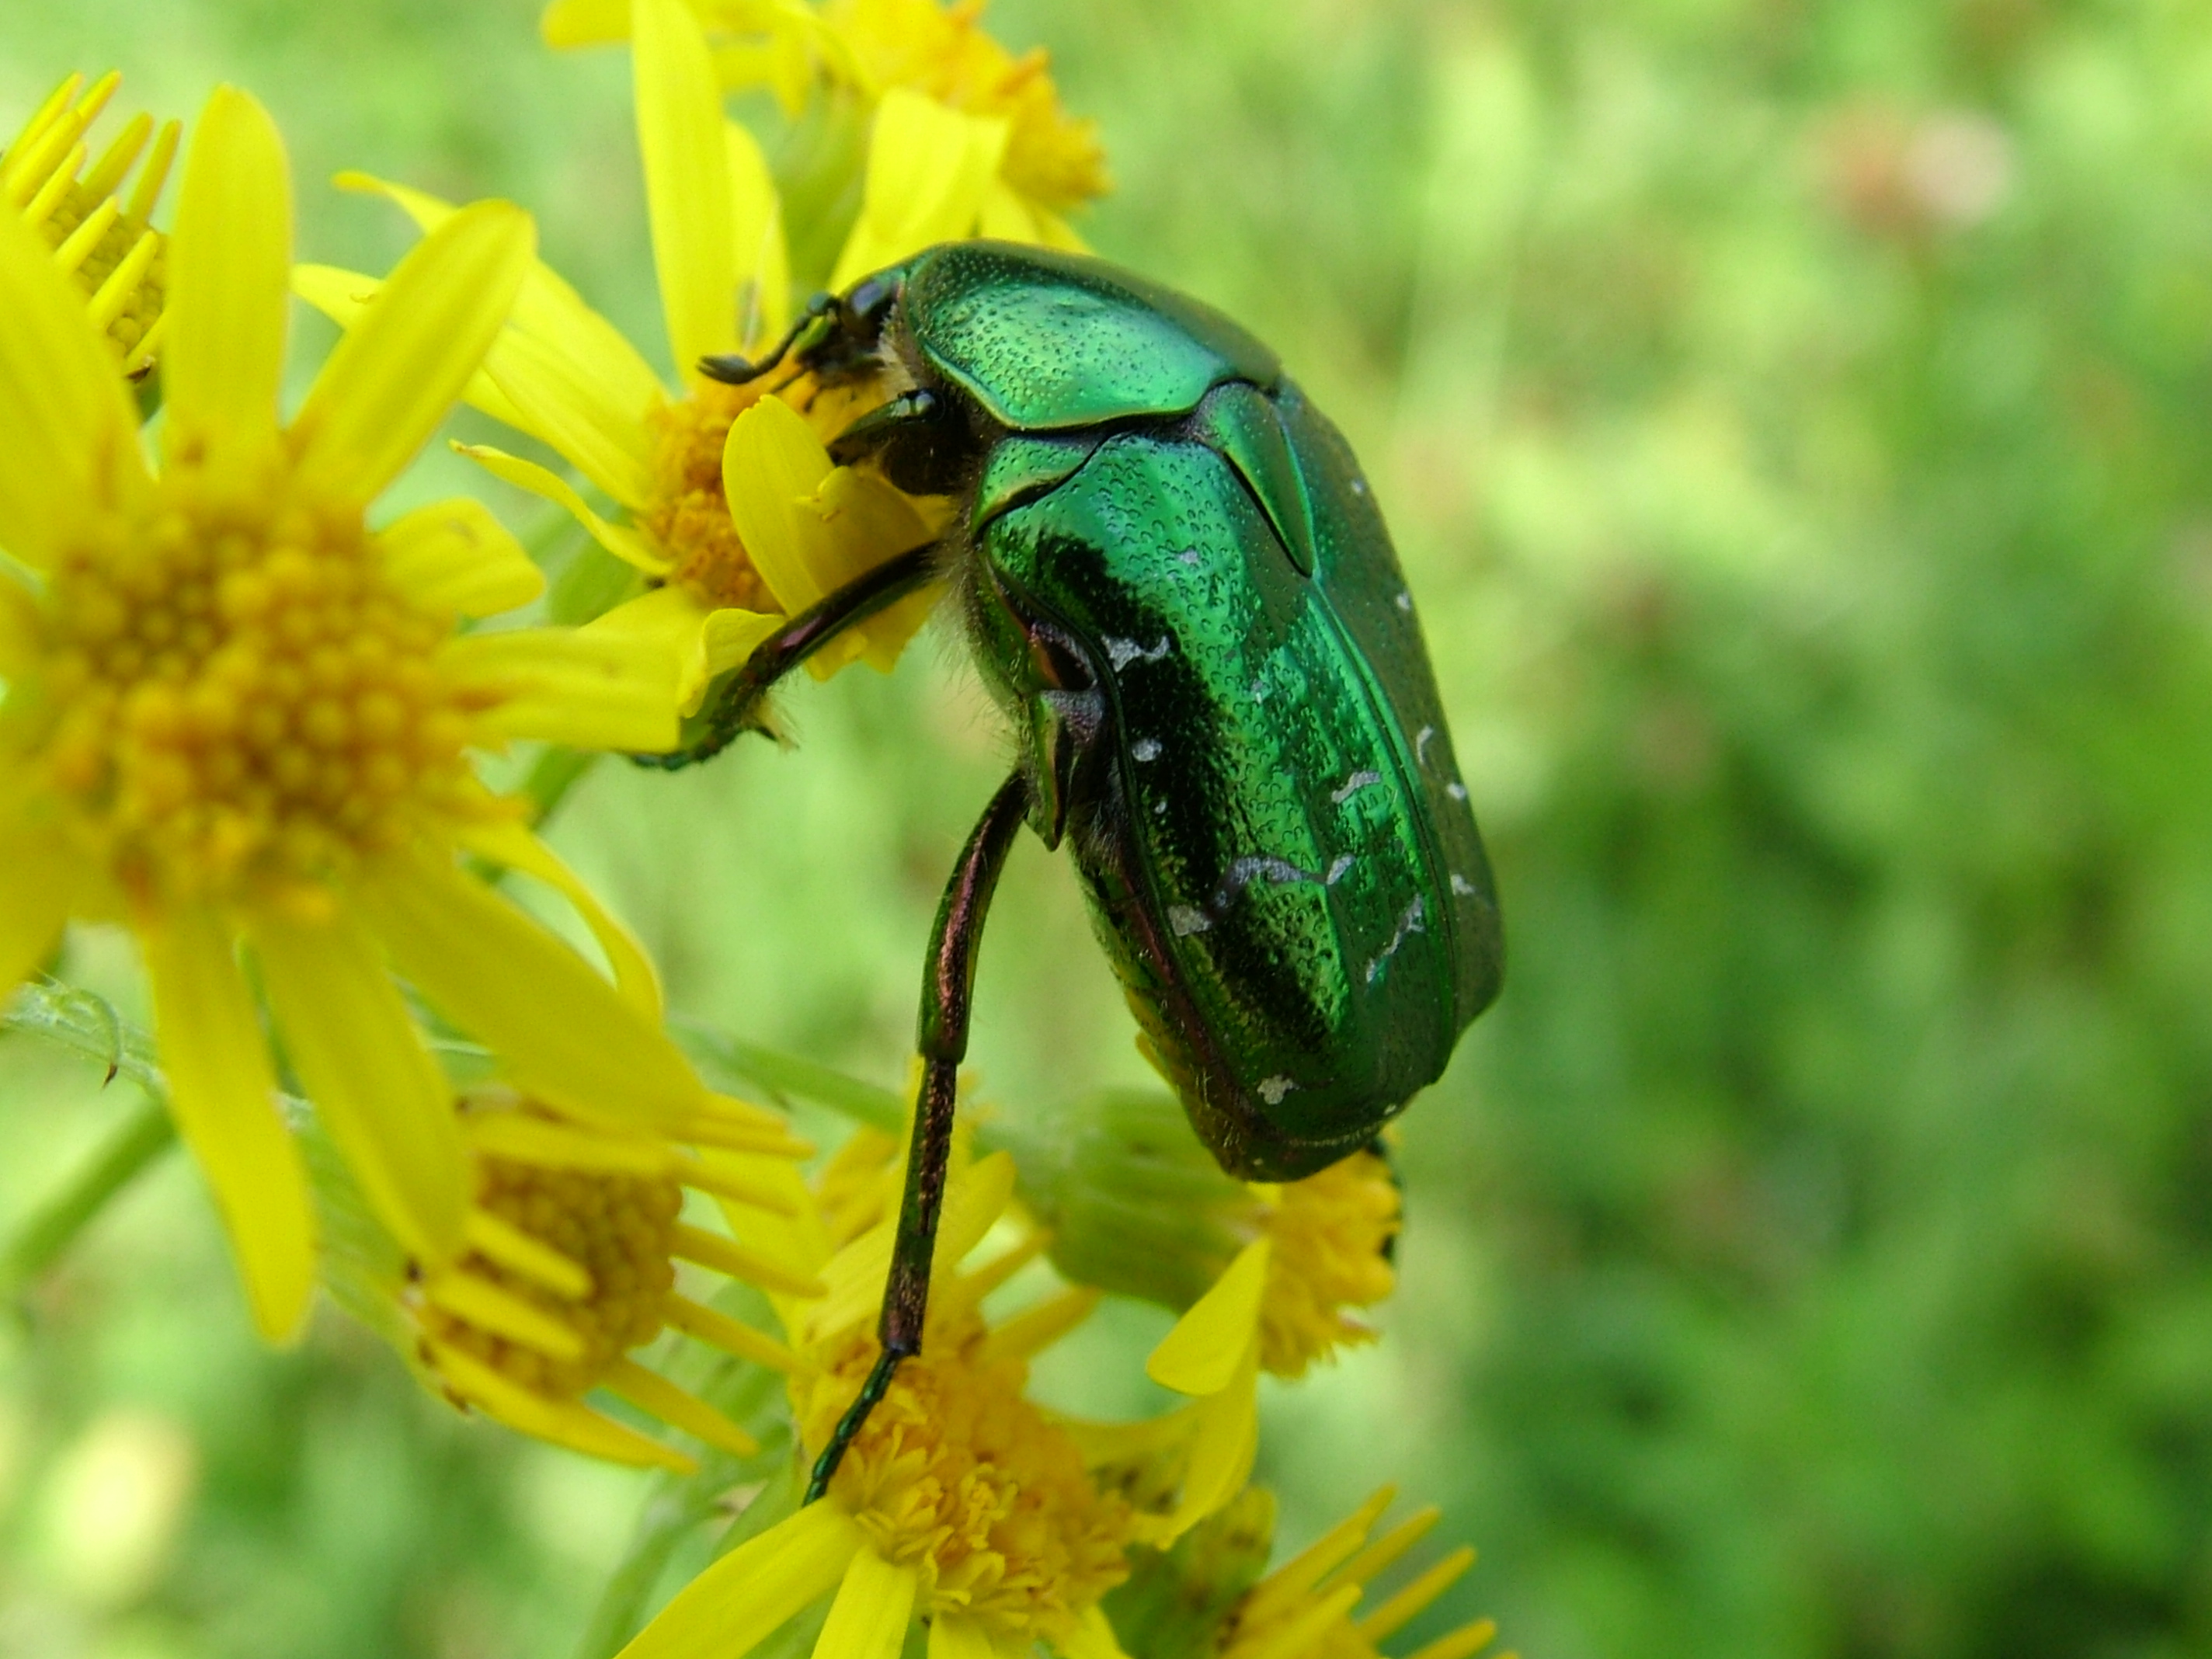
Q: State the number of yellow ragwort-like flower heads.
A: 8